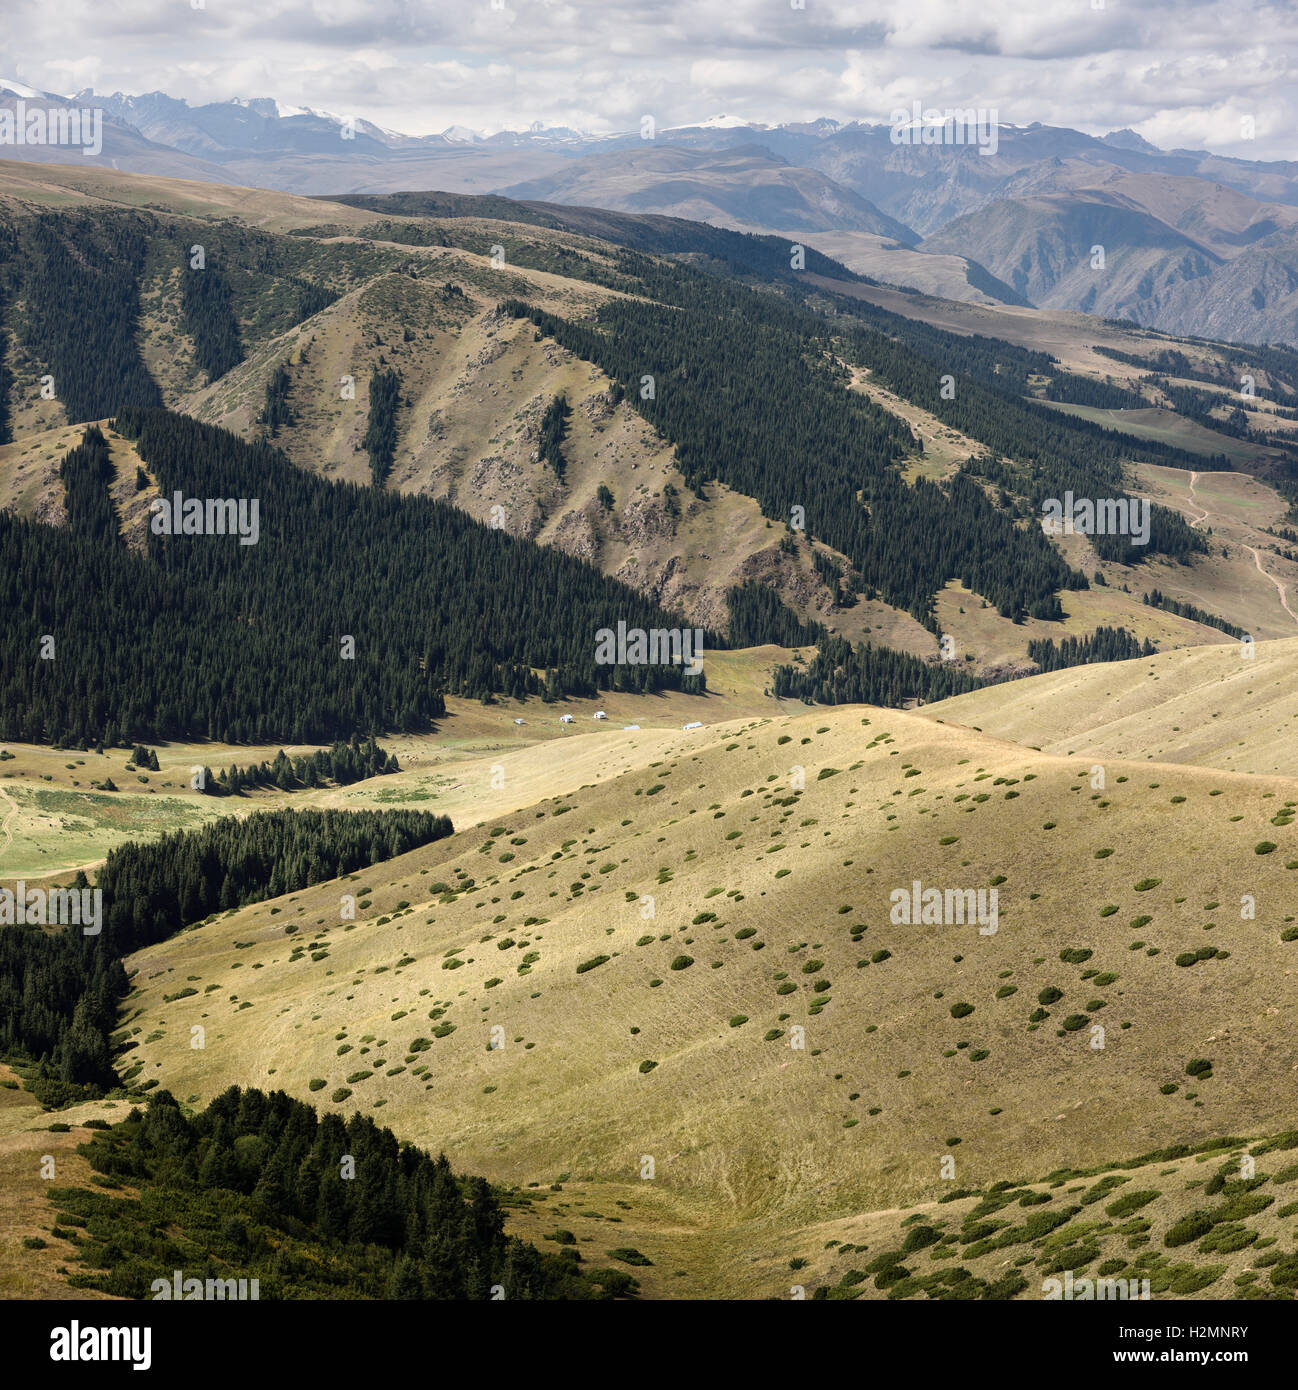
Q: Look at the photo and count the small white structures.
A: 5